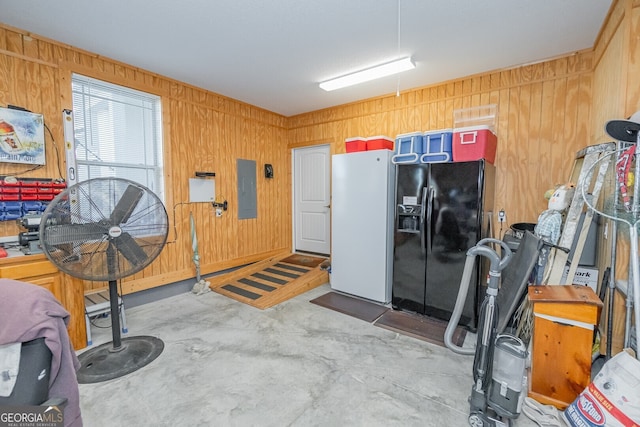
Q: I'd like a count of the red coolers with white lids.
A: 3